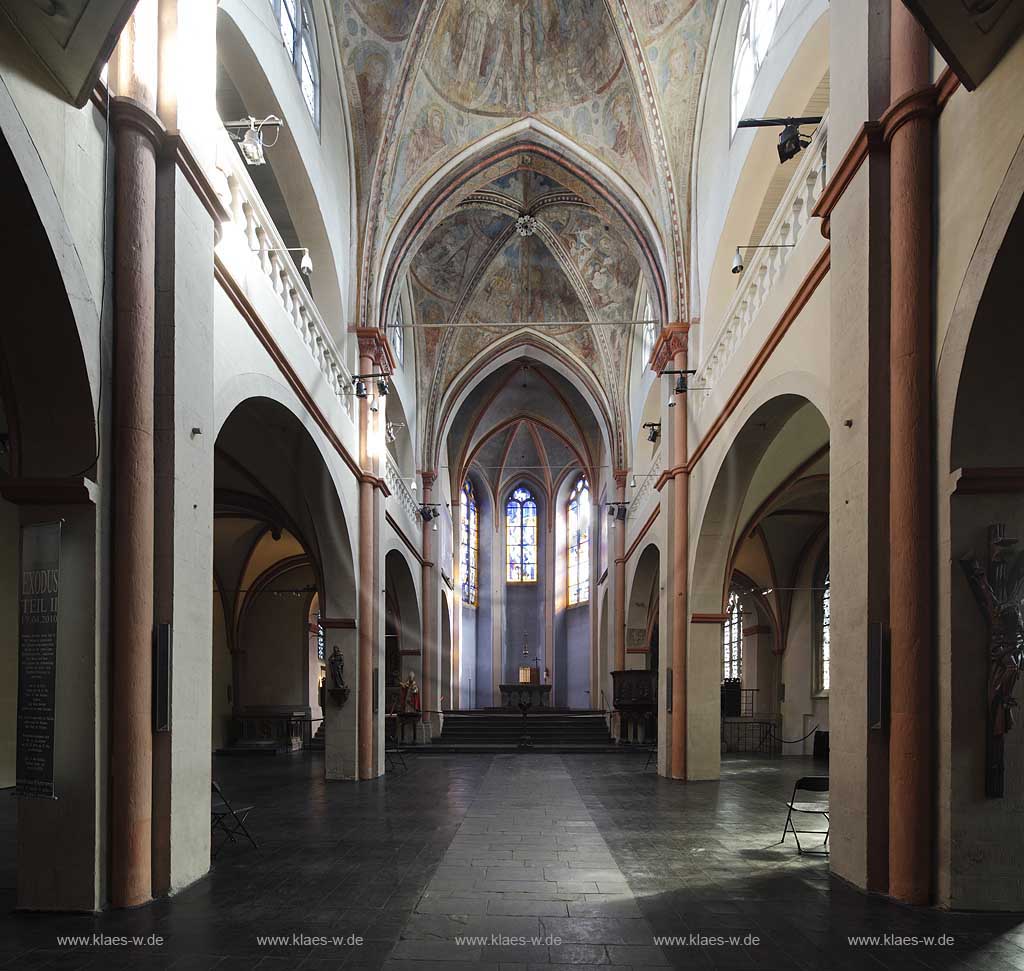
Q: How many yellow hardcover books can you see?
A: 0